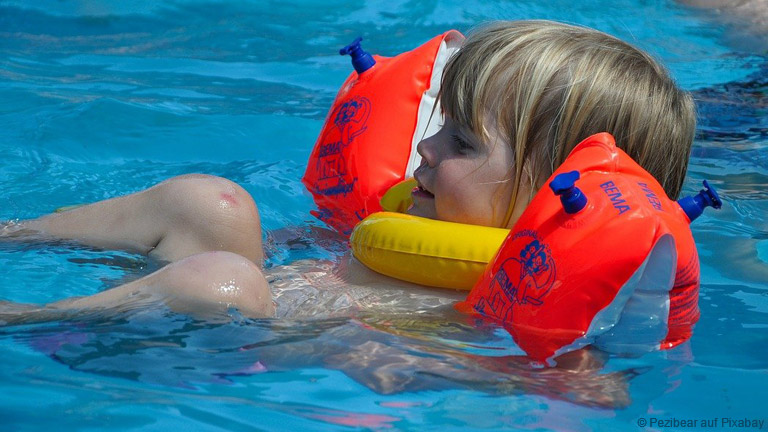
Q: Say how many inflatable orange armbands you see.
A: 2